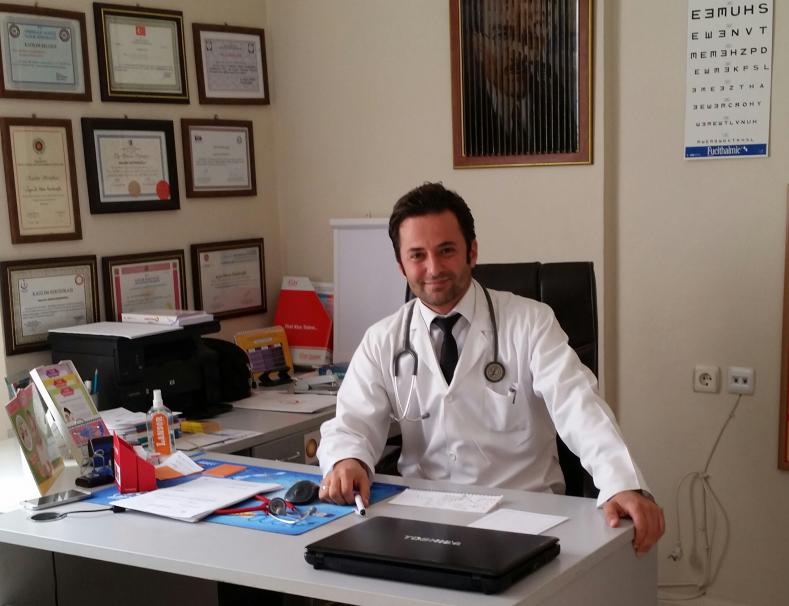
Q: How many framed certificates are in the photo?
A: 9